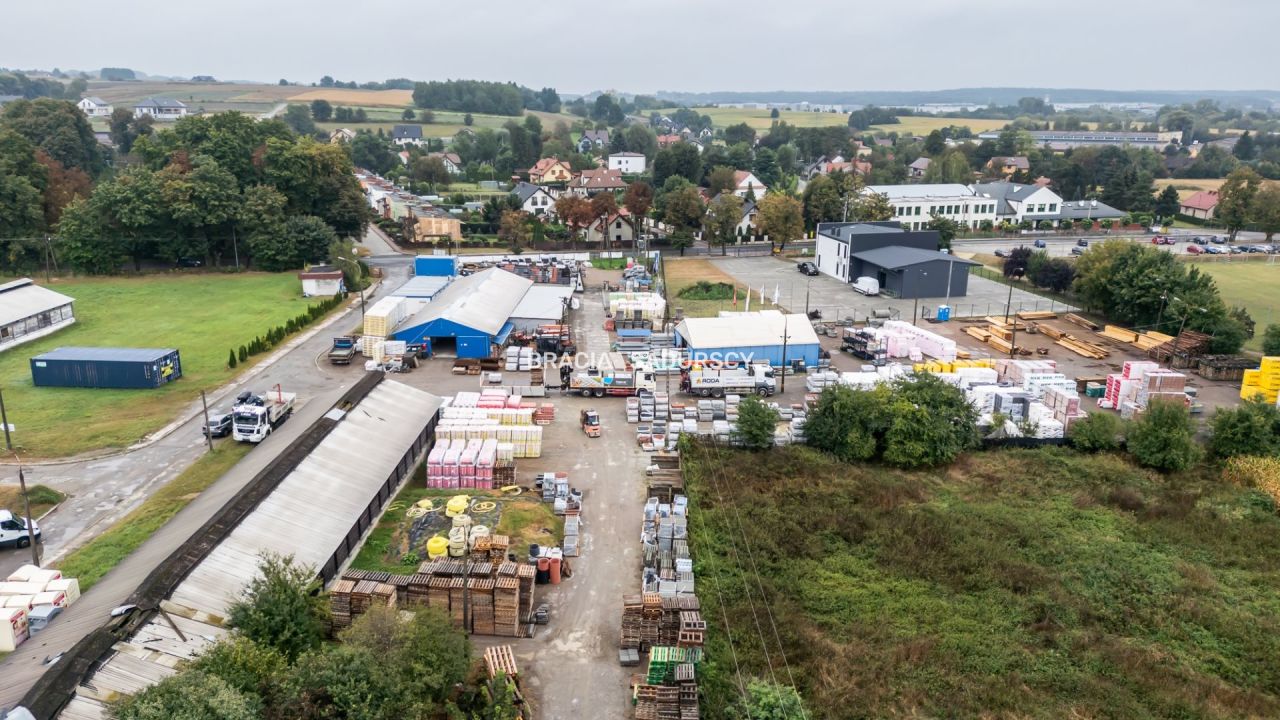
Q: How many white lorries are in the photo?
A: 3